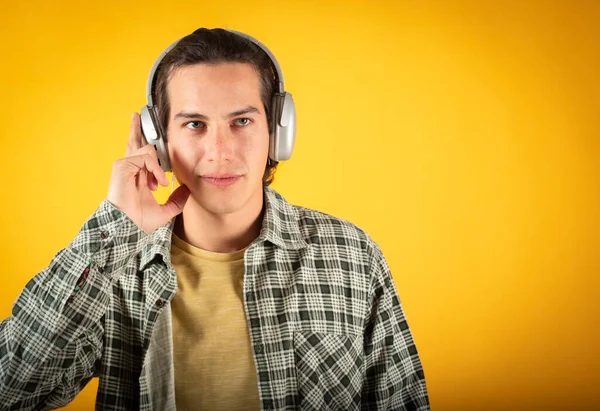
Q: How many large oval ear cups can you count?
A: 2